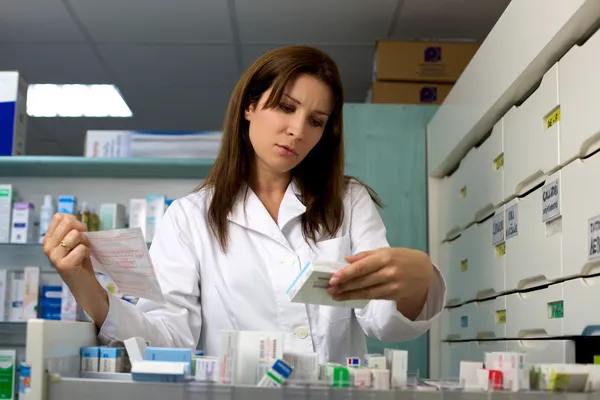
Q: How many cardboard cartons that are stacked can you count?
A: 2